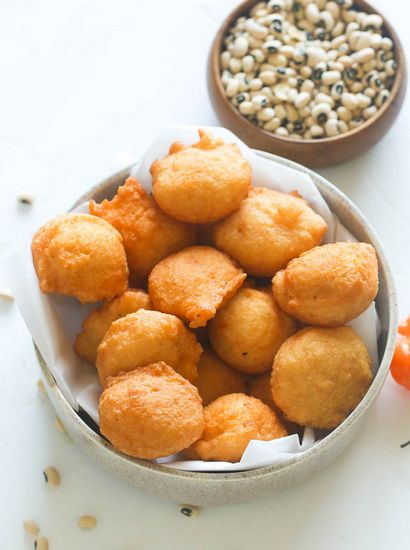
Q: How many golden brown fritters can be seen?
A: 14